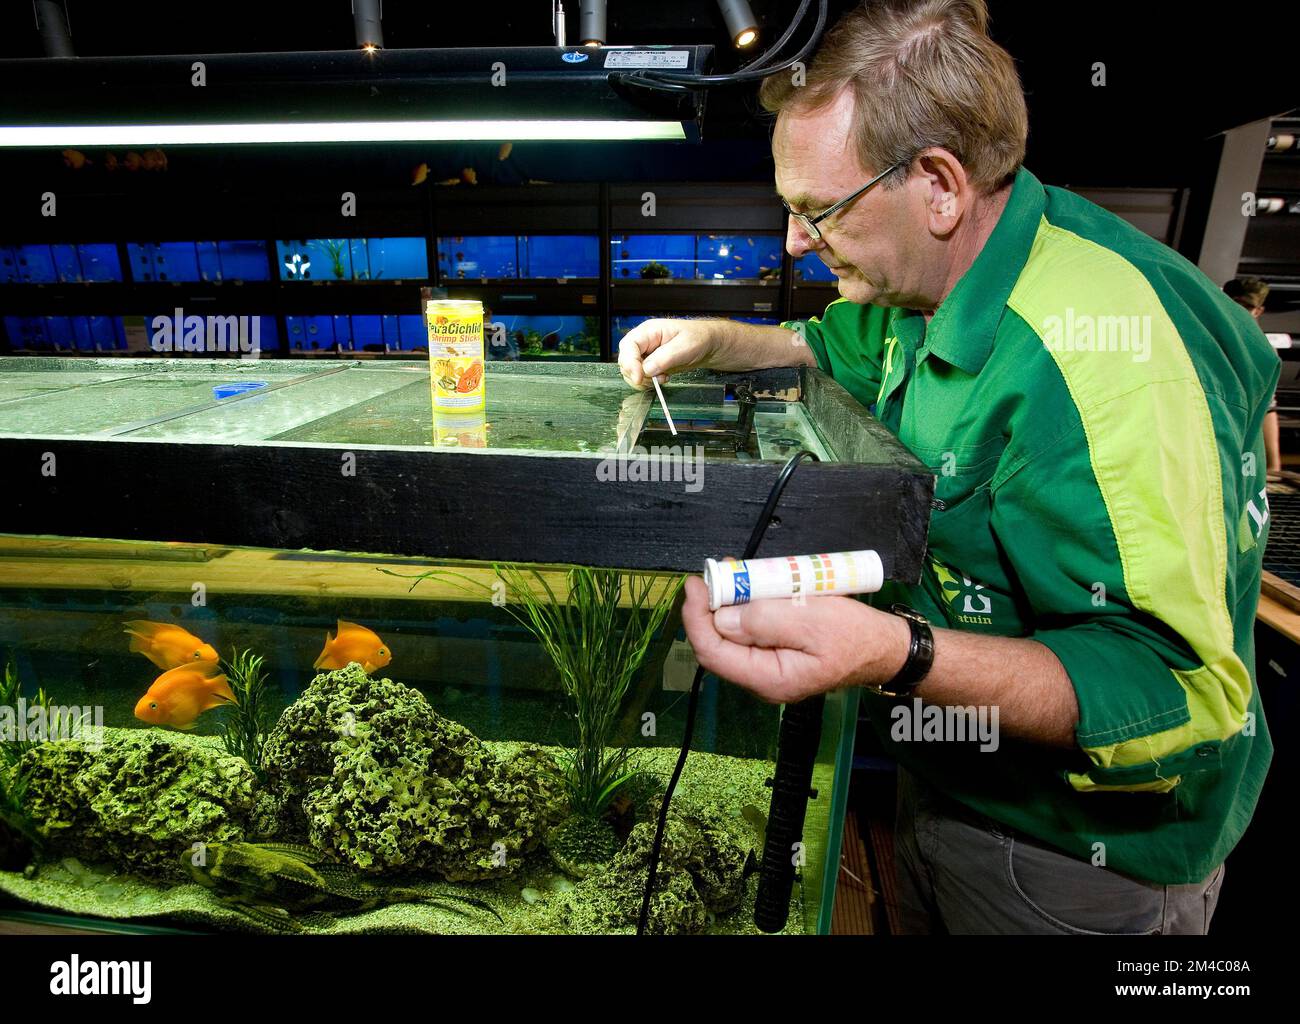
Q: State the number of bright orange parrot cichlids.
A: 3